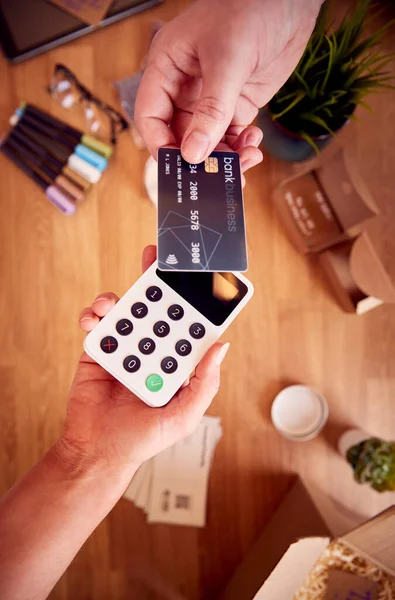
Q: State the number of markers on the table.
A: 6